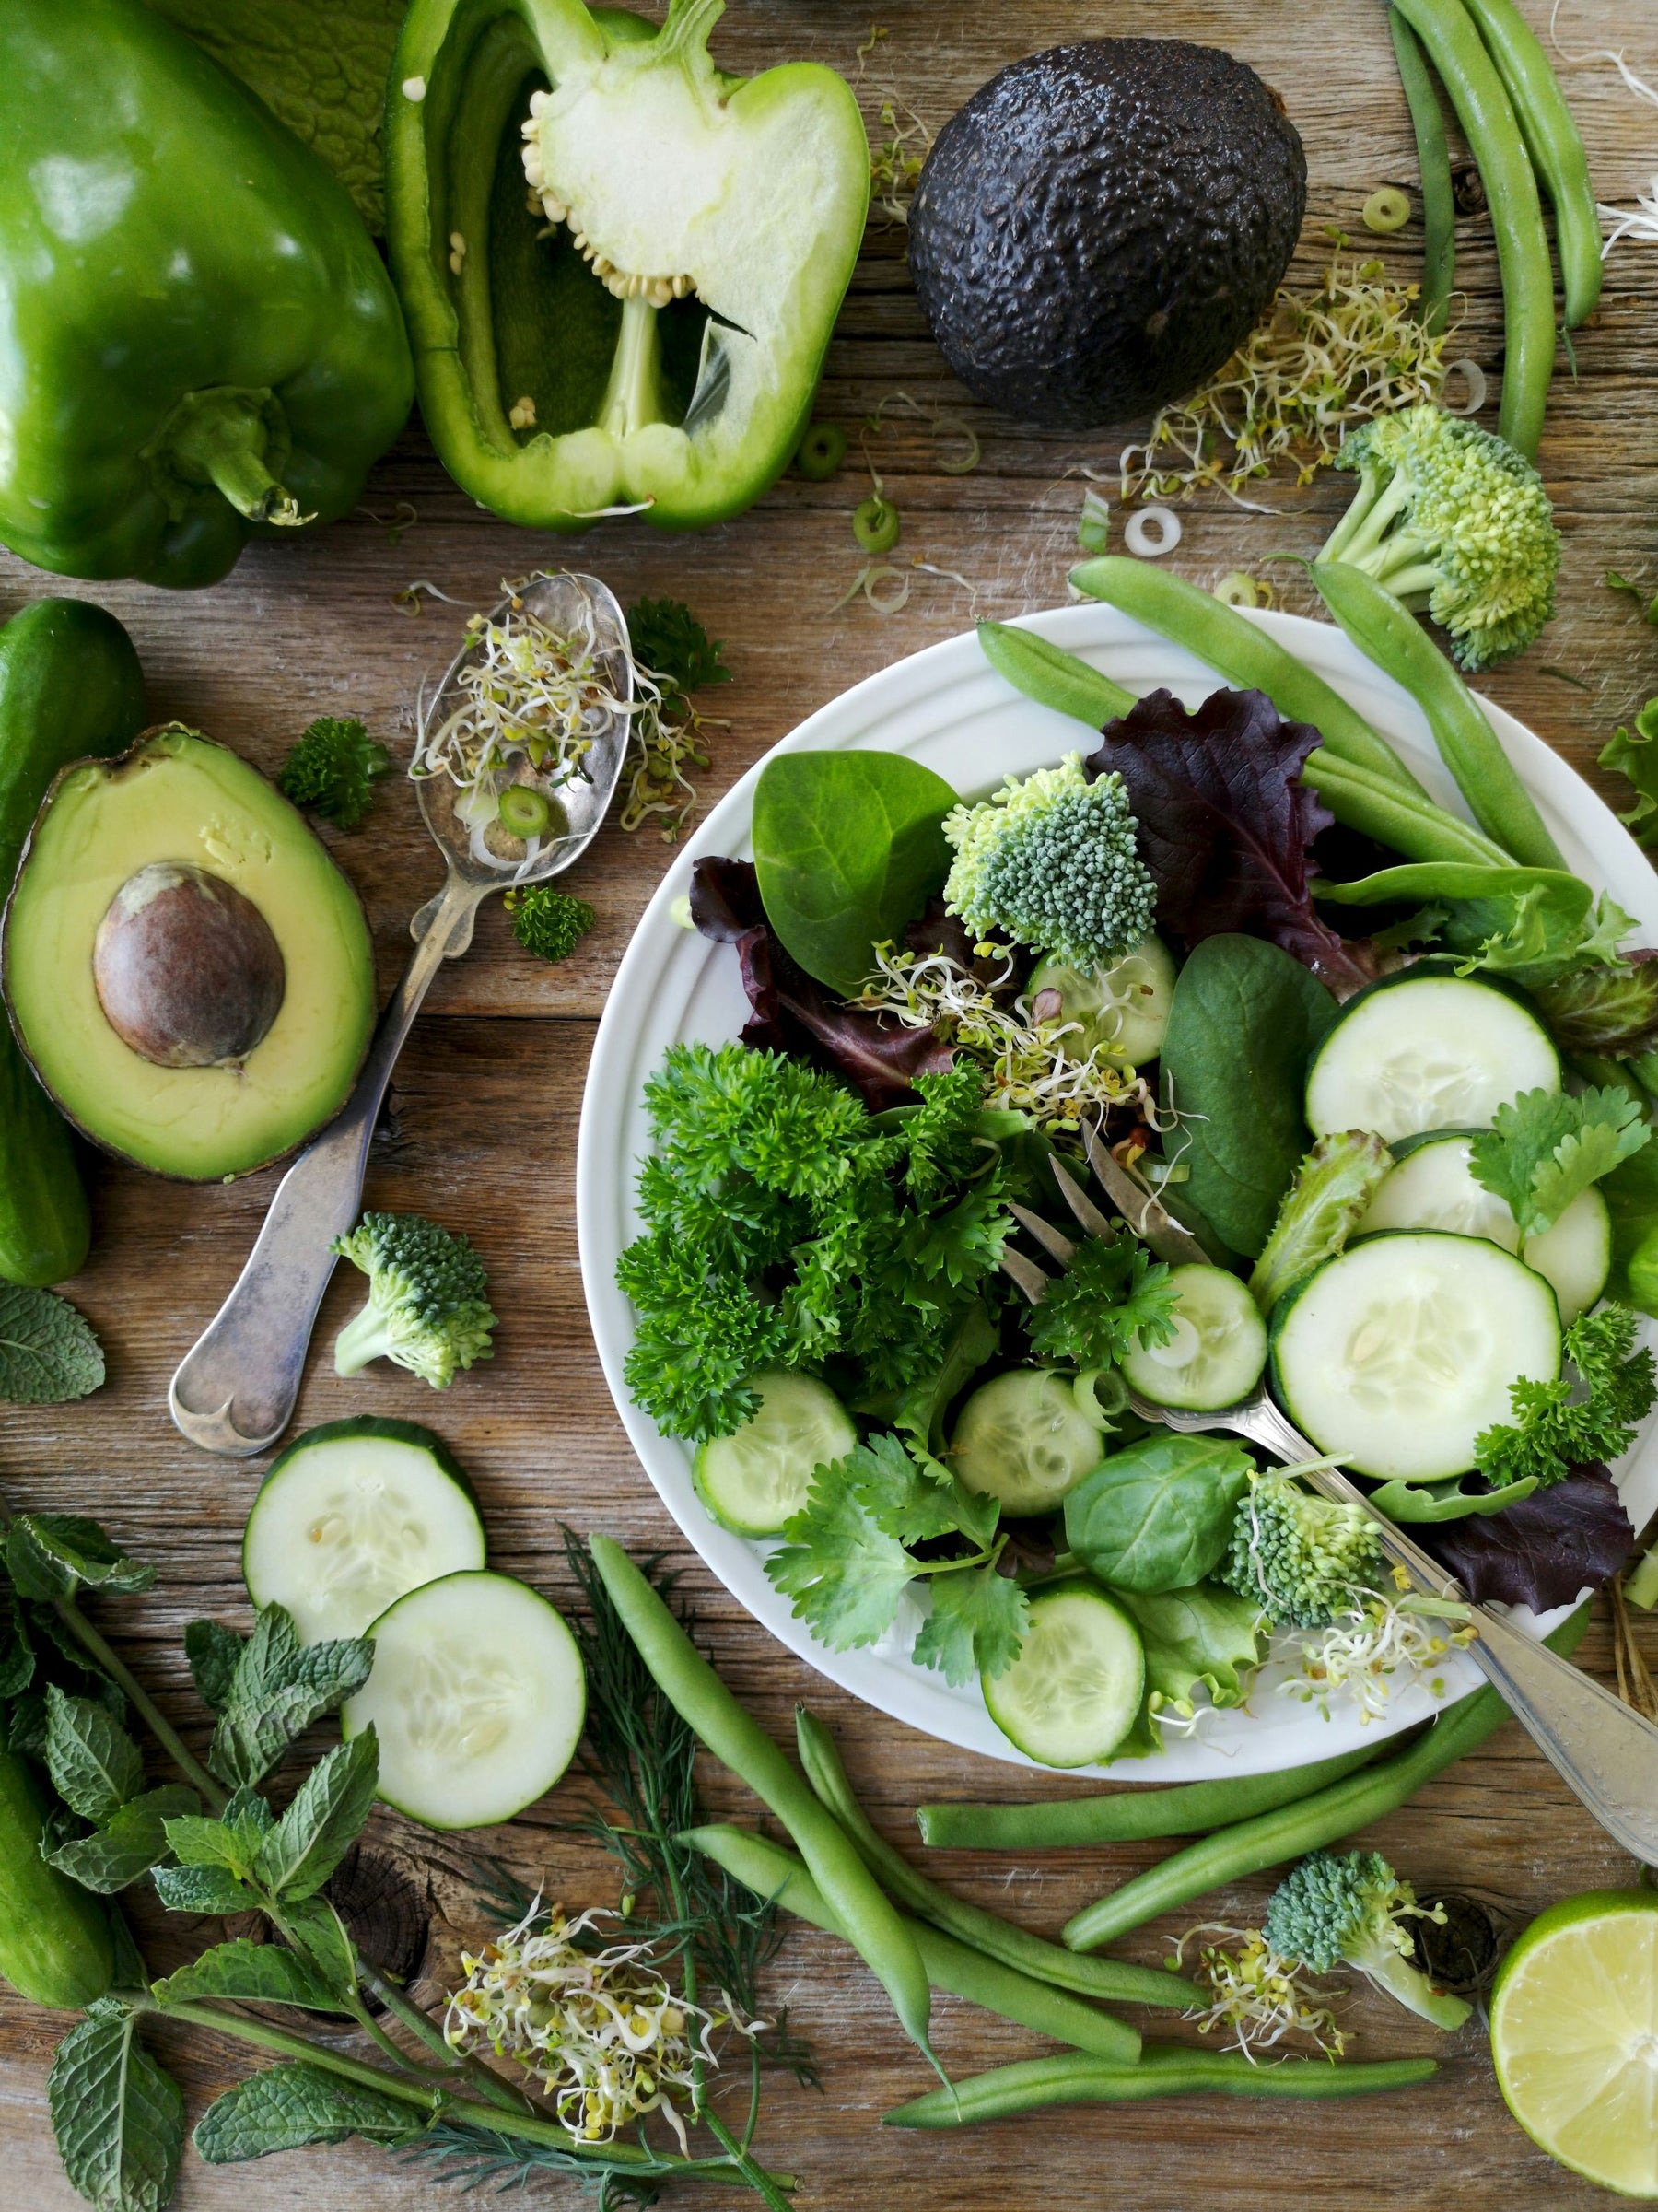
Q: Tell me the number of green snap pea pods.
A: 12